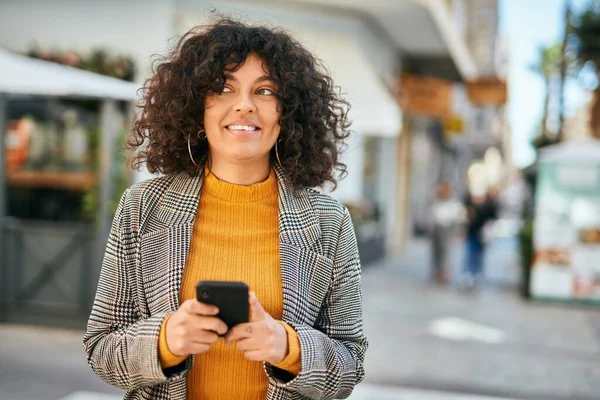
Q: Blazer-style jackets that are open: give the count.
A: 1